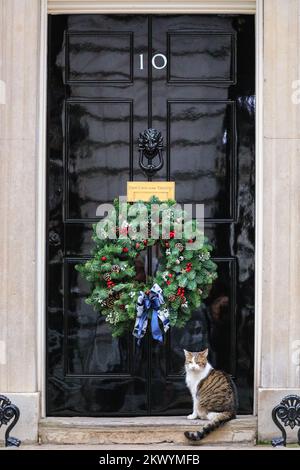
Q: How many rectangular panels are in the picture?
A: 6